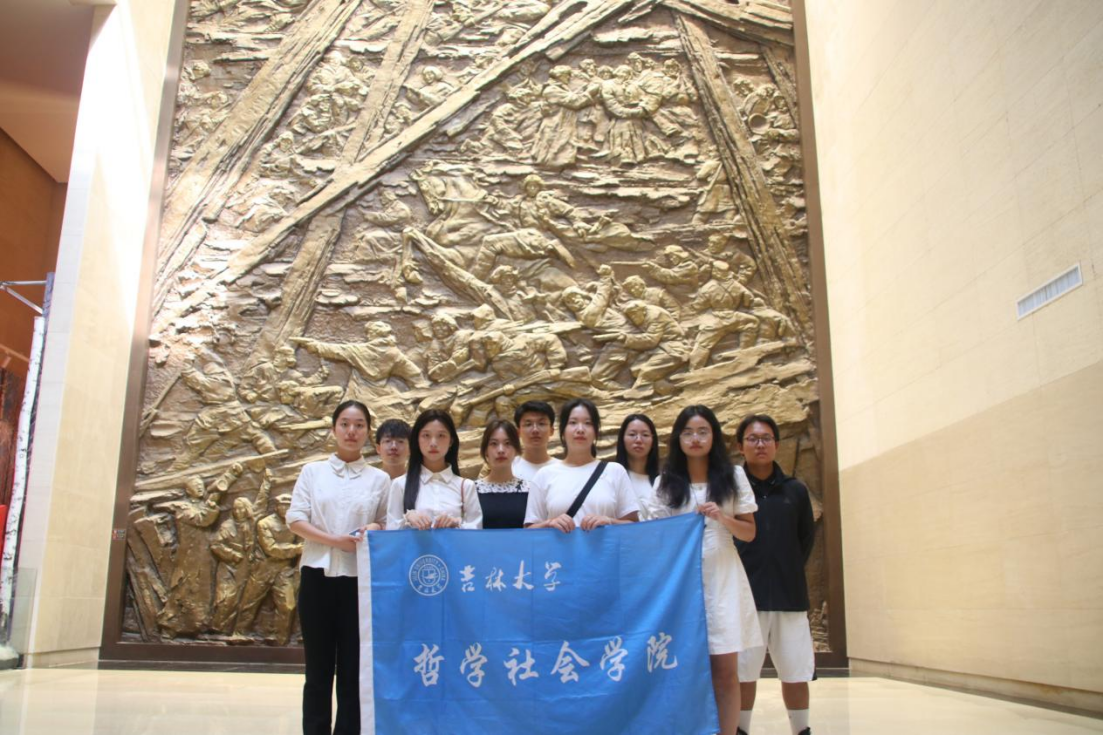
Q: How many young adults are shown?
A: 9